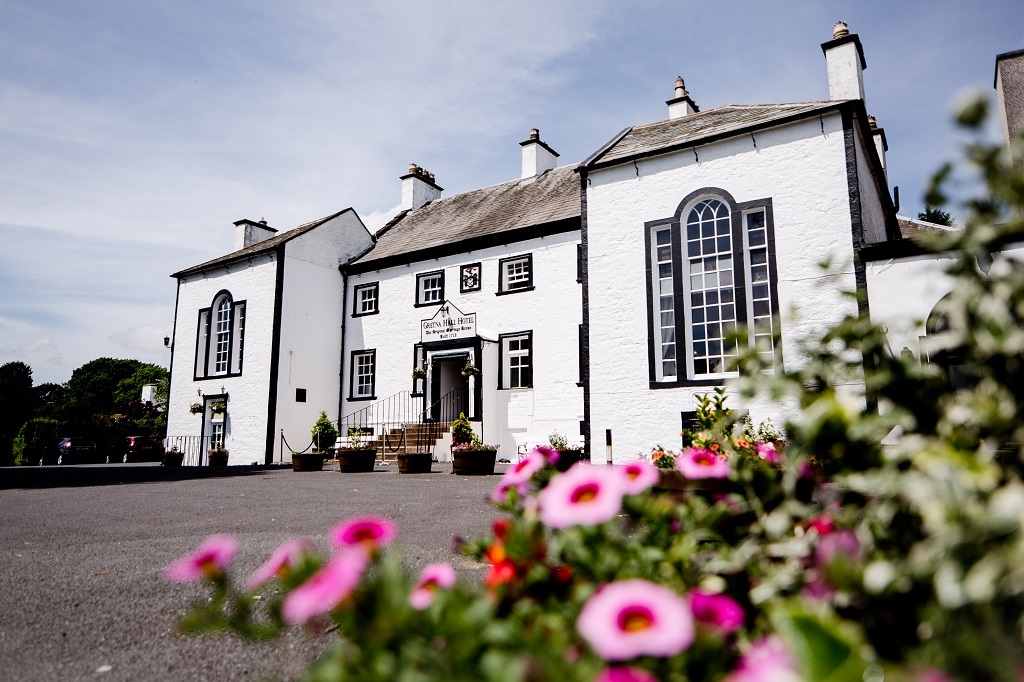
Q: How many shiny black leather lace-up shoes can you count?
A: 0